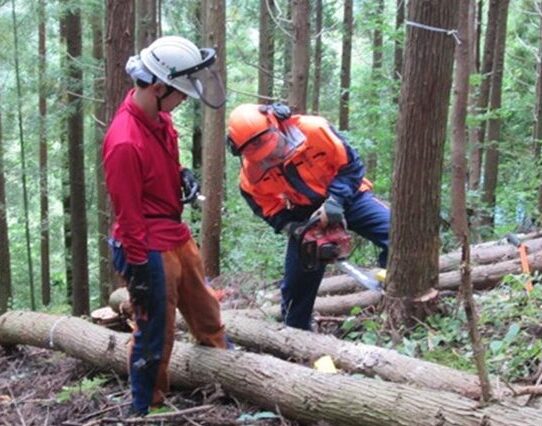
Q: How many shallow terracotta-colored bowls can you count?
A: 0